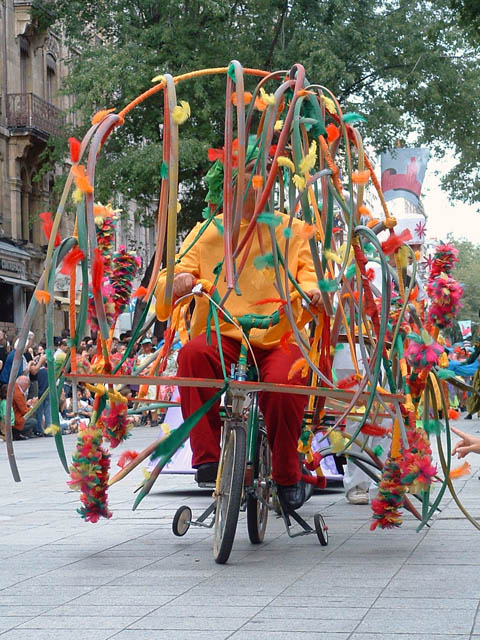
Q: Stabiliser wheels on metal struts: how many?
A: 2